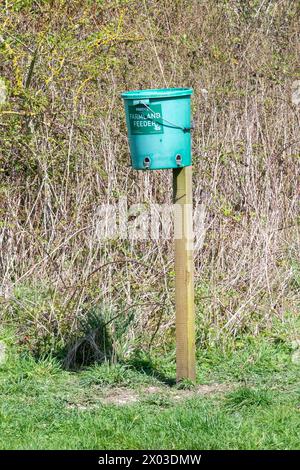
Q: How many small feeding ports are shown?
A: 2